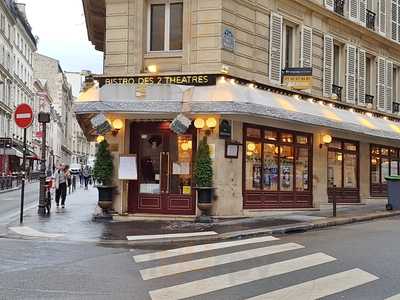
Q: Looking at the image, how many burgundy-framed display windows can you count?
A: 3